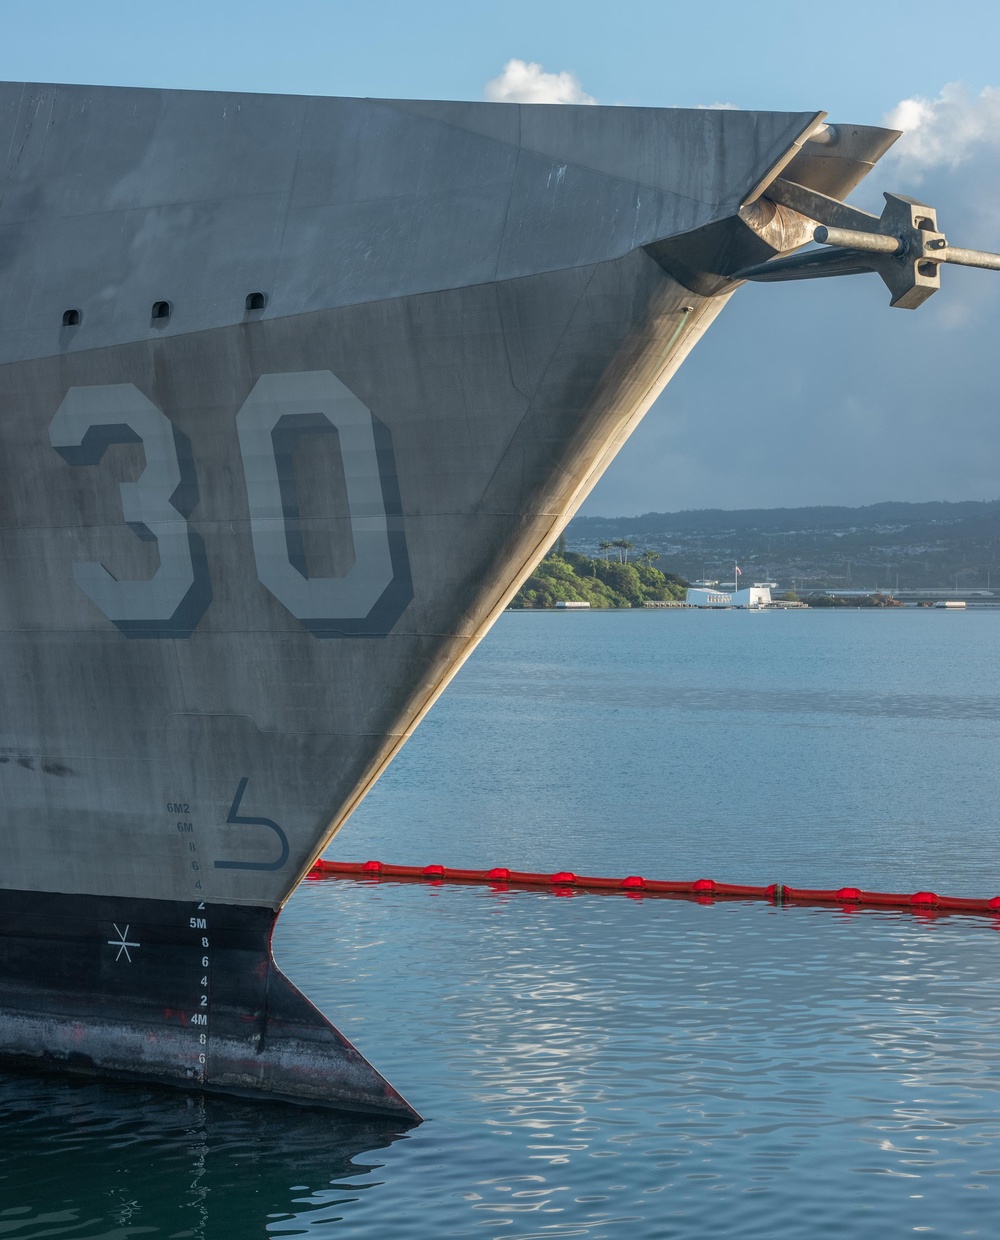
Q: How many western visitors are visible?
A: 0